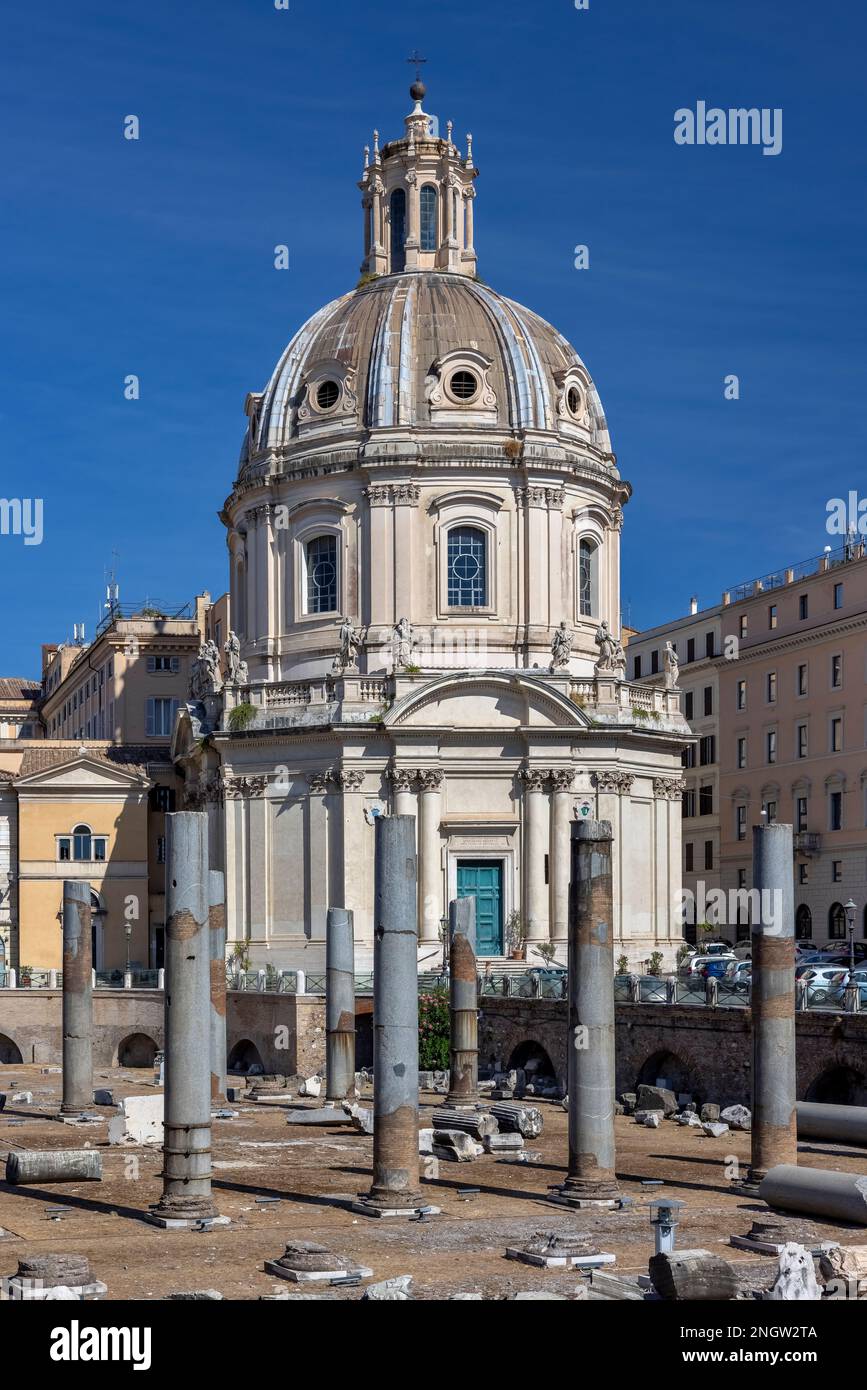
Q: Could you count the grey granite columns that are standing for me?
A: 8